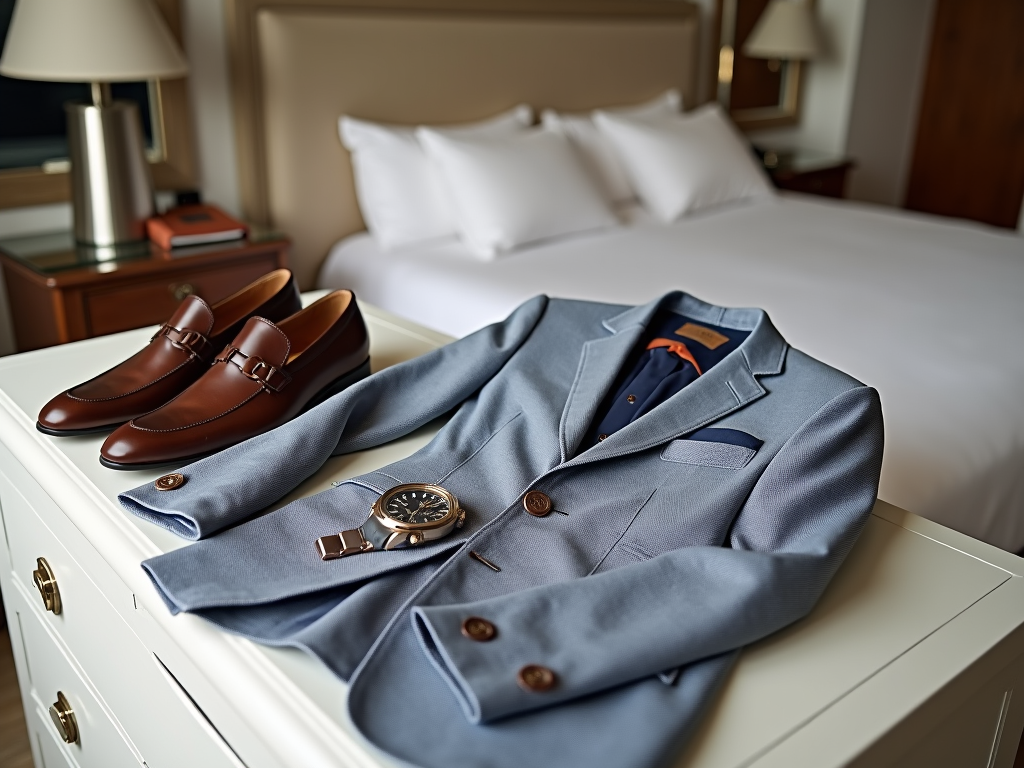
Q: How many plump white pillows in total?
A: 4